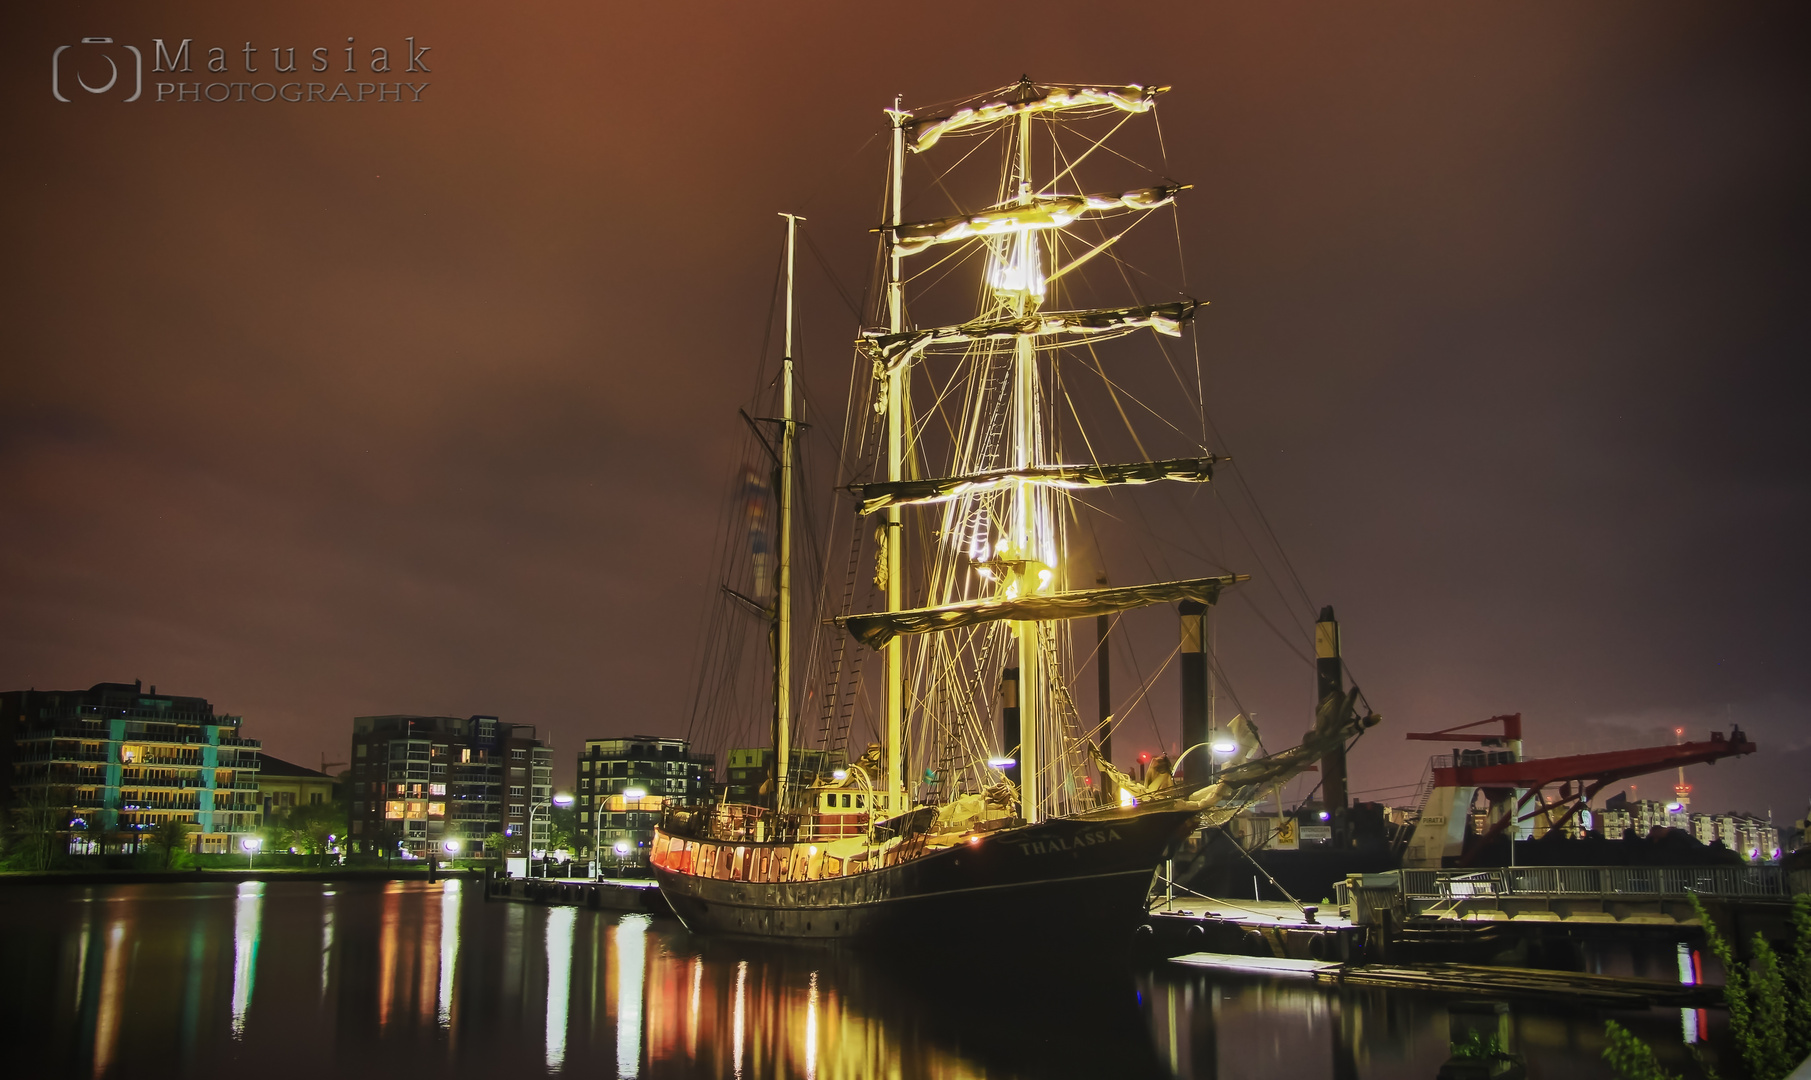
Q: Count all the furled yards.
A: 5